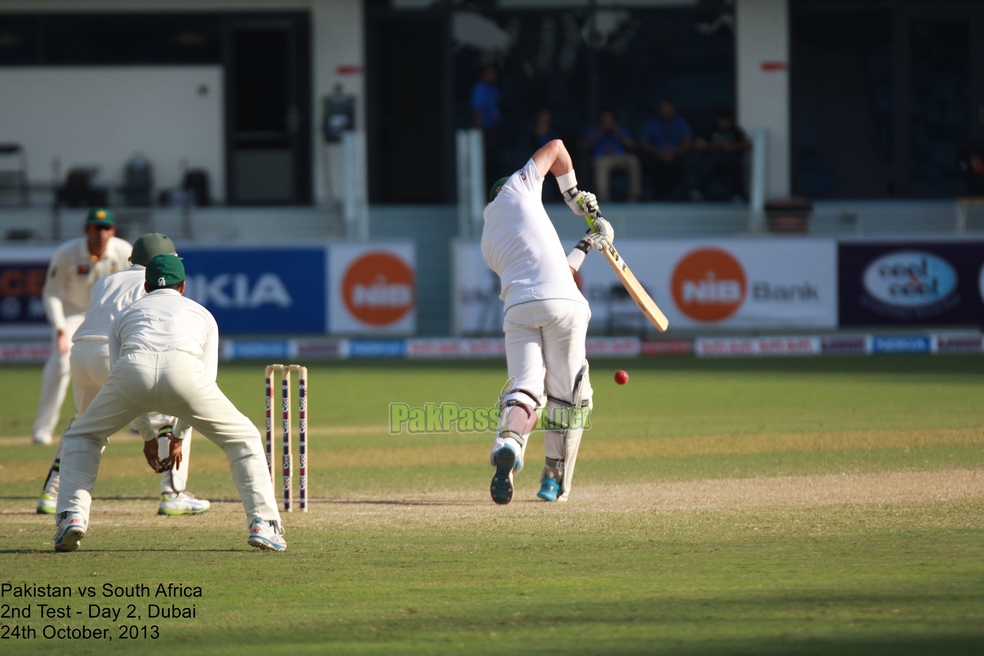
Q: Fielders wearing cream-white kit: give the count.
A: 3